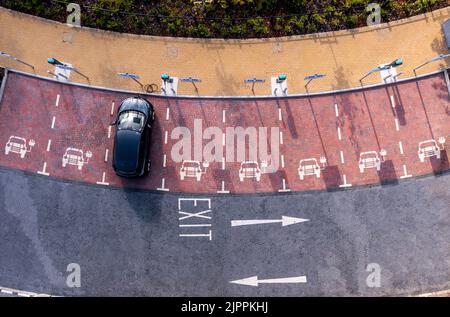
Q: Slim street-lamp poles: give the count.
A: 8